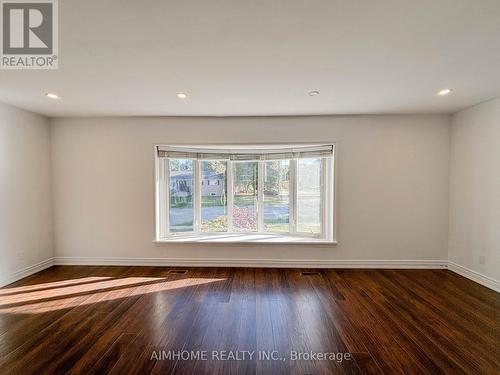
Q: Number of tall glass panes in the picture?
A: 5